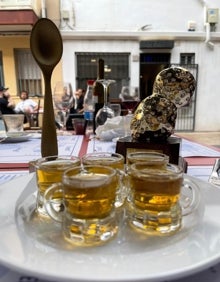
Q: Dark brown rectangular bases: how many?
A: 1